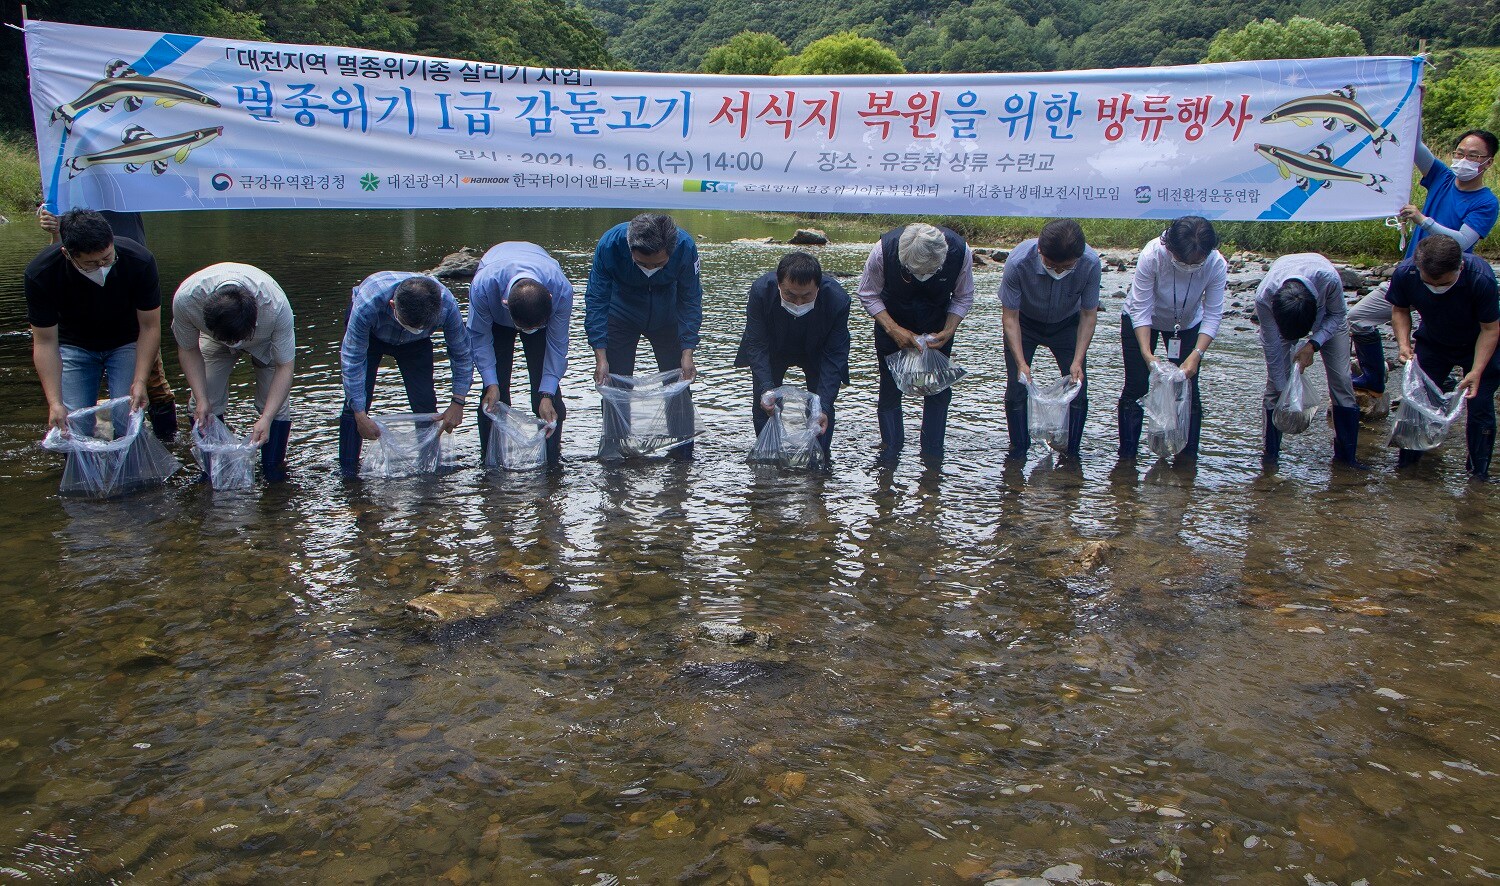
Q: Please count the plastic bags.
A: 11